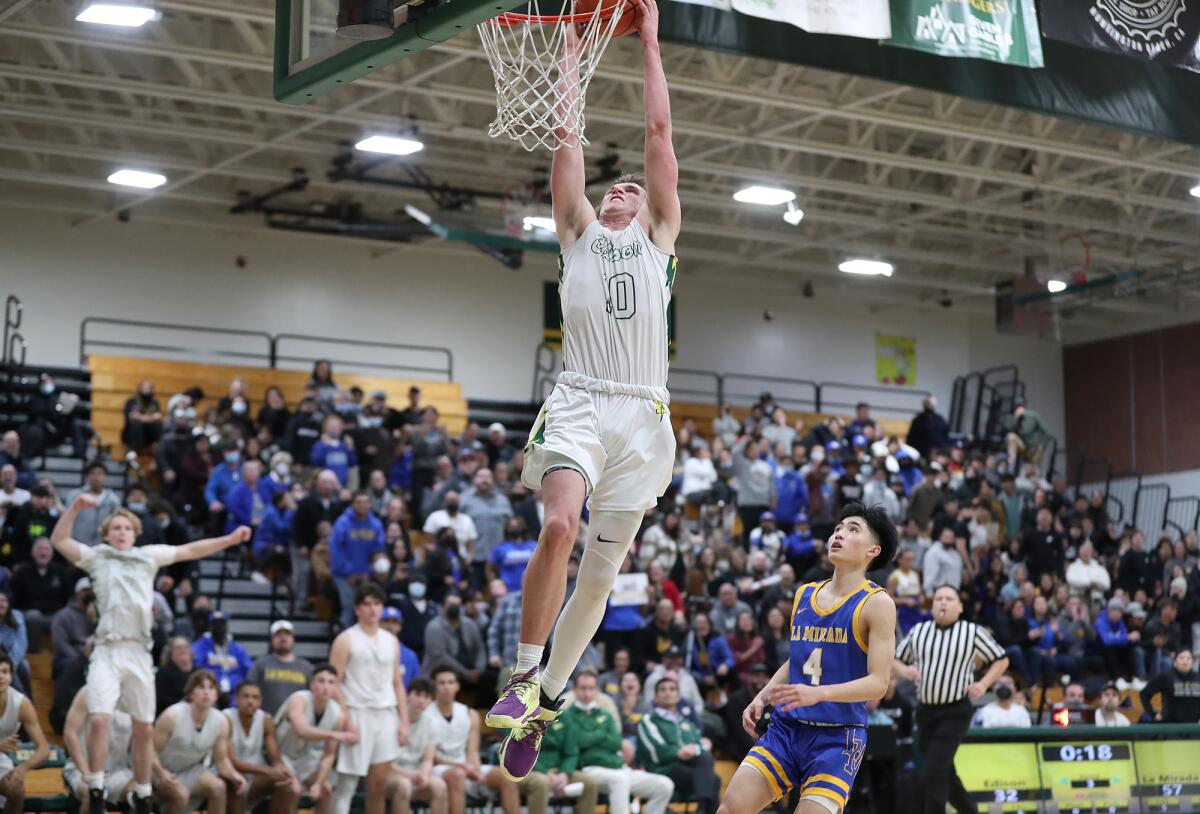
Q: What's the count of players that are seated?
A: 7